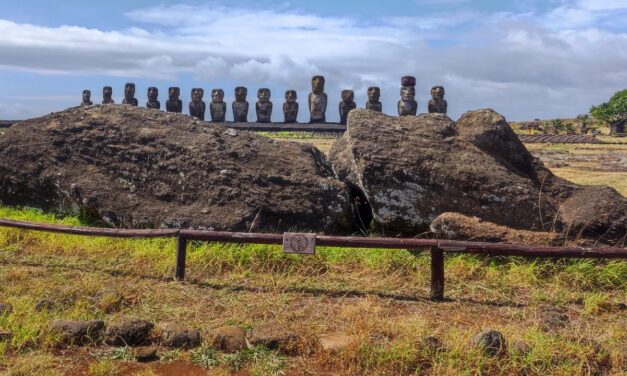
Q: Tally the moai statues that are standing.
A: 15